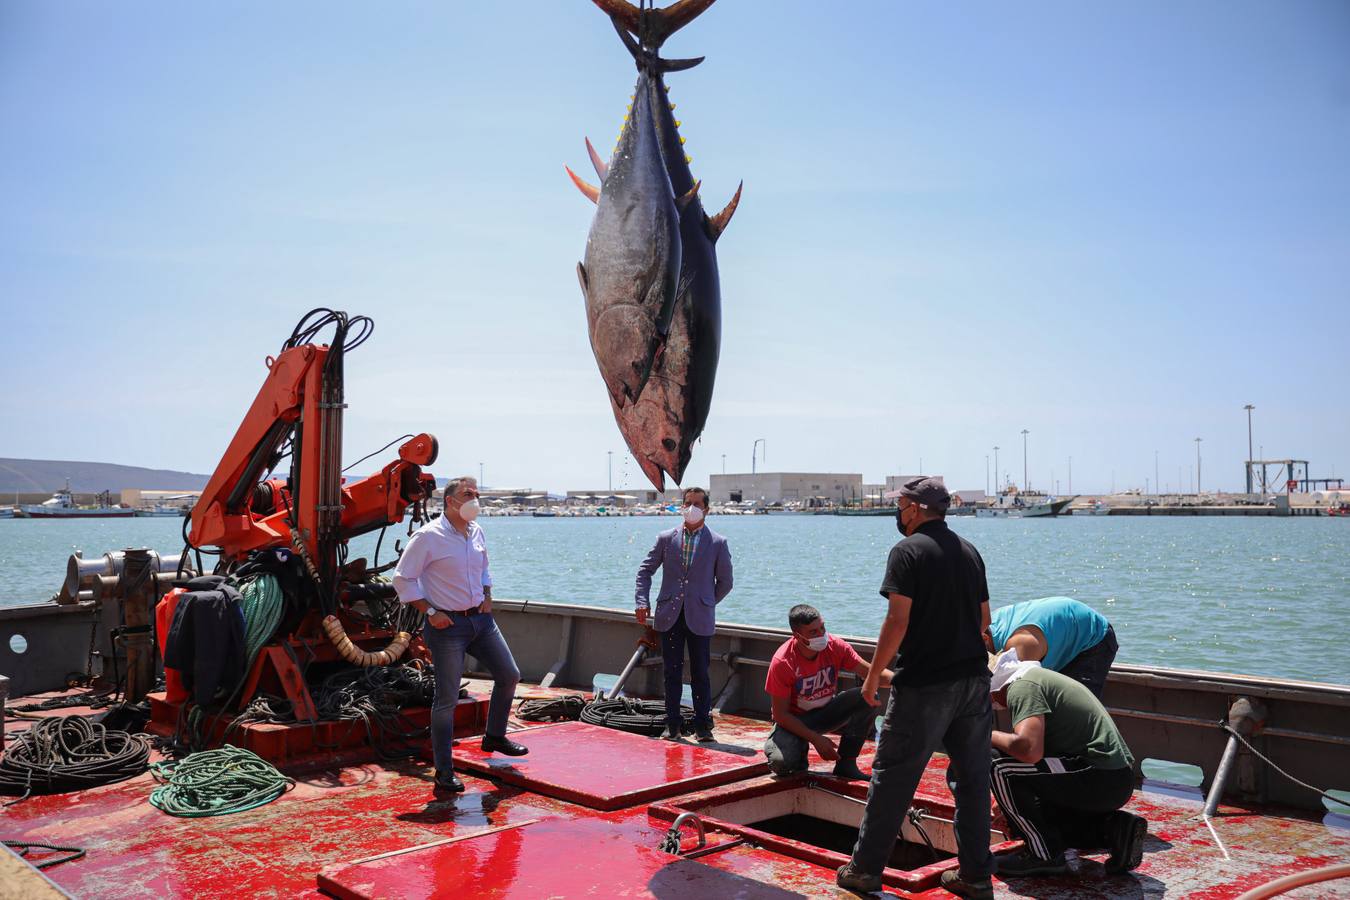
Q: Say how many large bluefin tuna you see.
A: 2